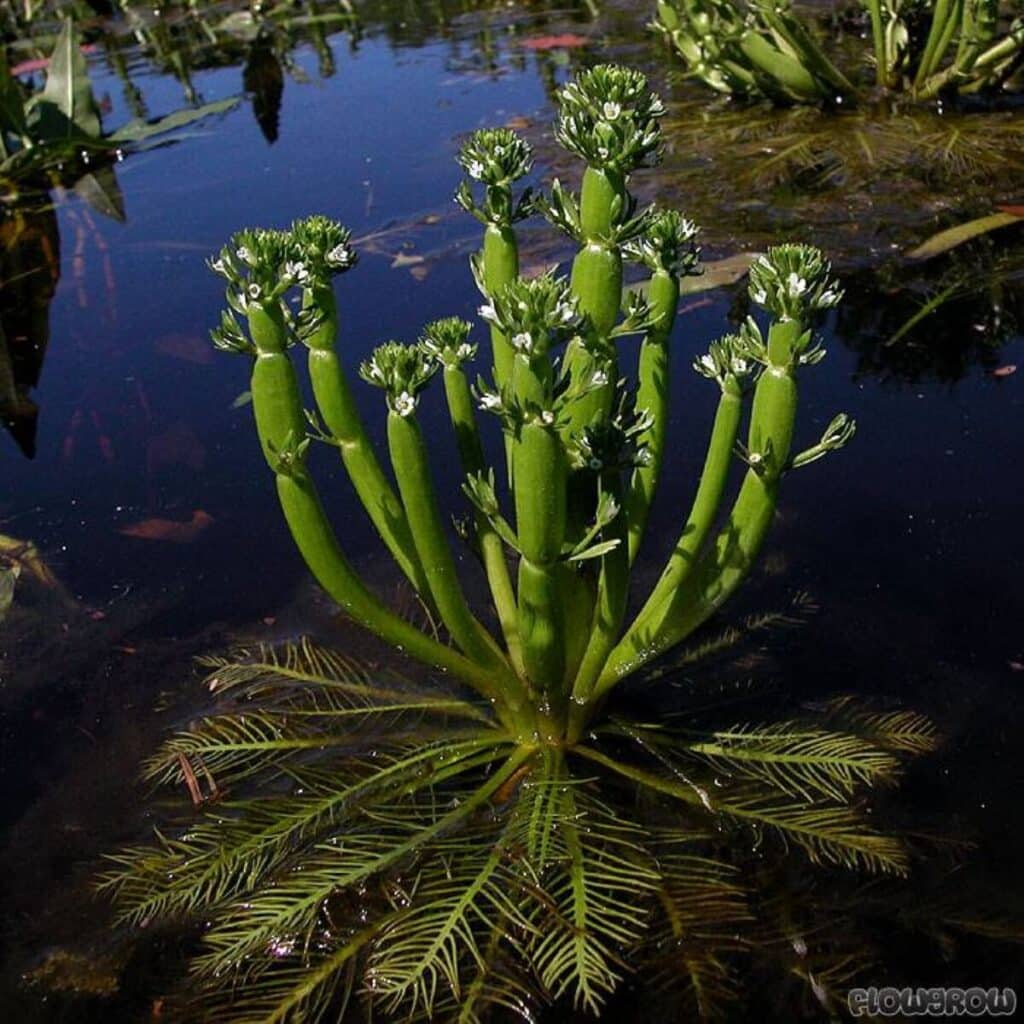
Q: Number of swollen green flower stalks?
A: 11